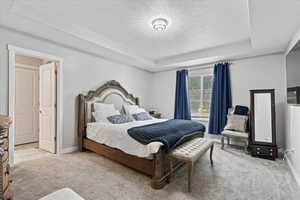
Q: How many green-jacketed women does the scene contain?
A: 0